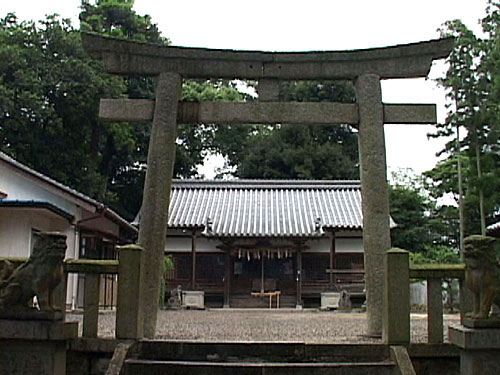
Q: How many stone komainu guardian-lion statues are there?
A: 2